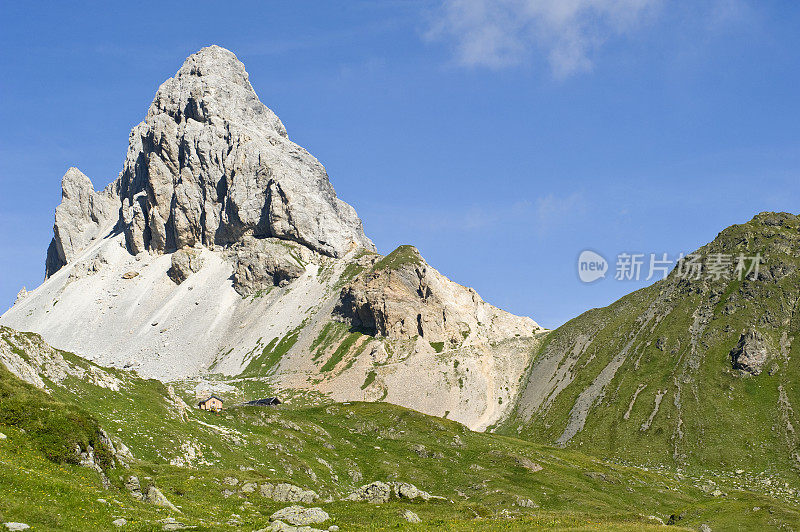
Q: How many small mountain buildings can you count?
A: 2